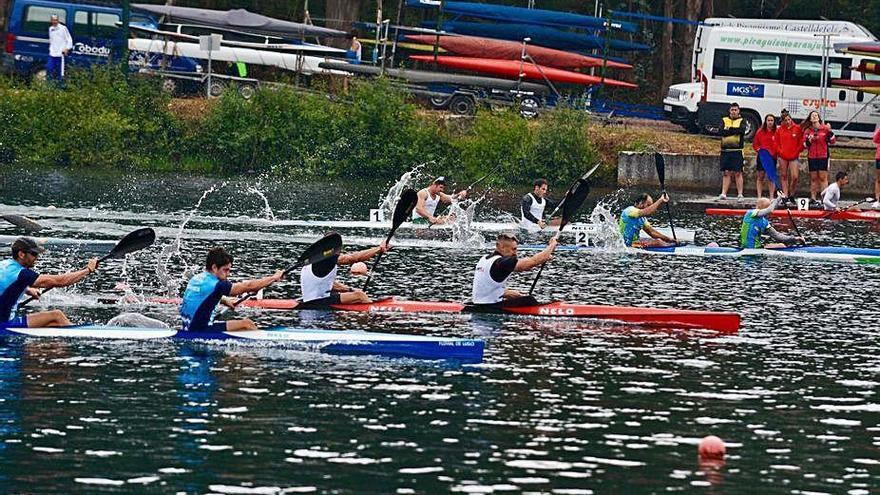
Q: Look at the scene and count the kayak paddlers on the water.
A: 9